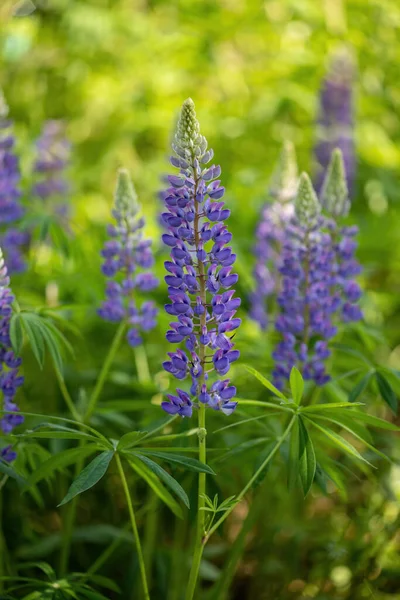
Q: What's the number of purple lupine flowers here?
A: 9